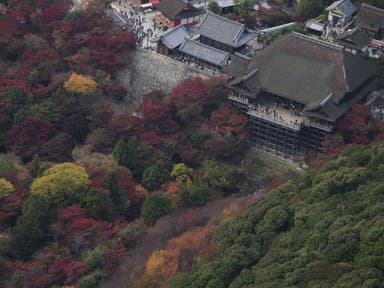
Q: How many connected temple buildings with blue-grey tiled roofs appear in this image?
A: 3